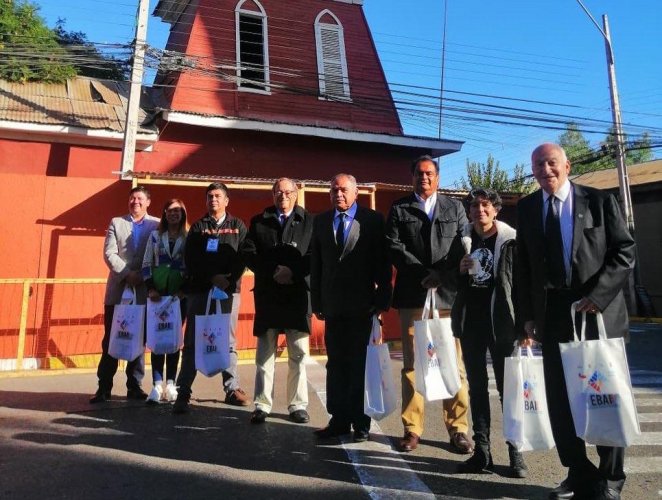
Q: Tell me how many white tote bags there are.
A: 7